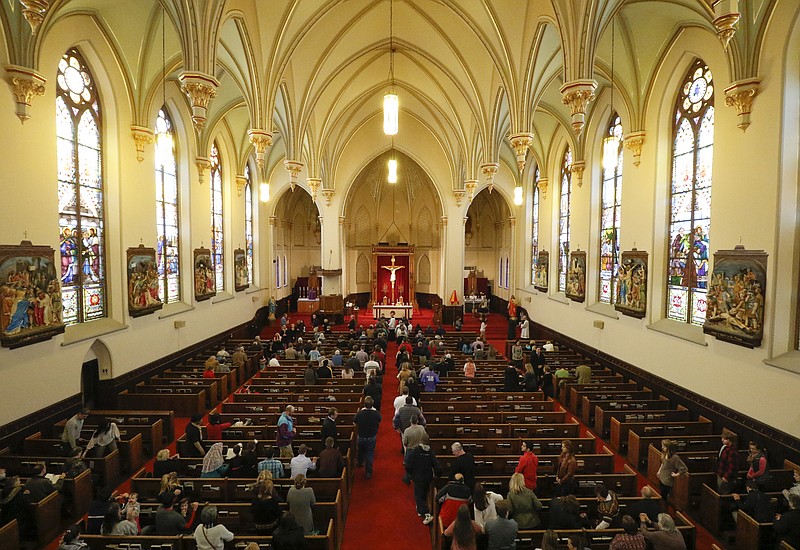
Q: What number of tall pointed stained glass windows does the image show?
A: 8